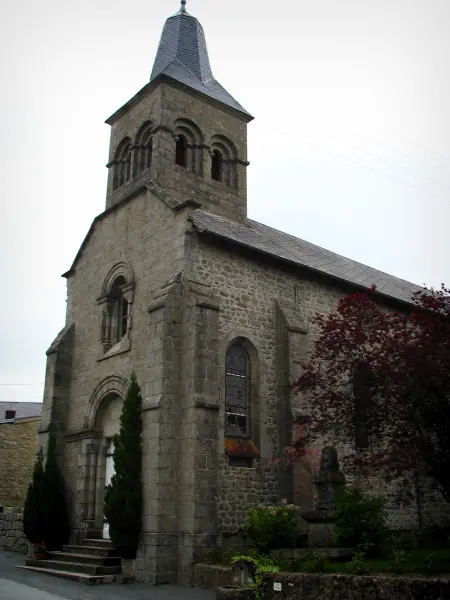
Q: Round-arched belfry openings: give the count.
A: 4